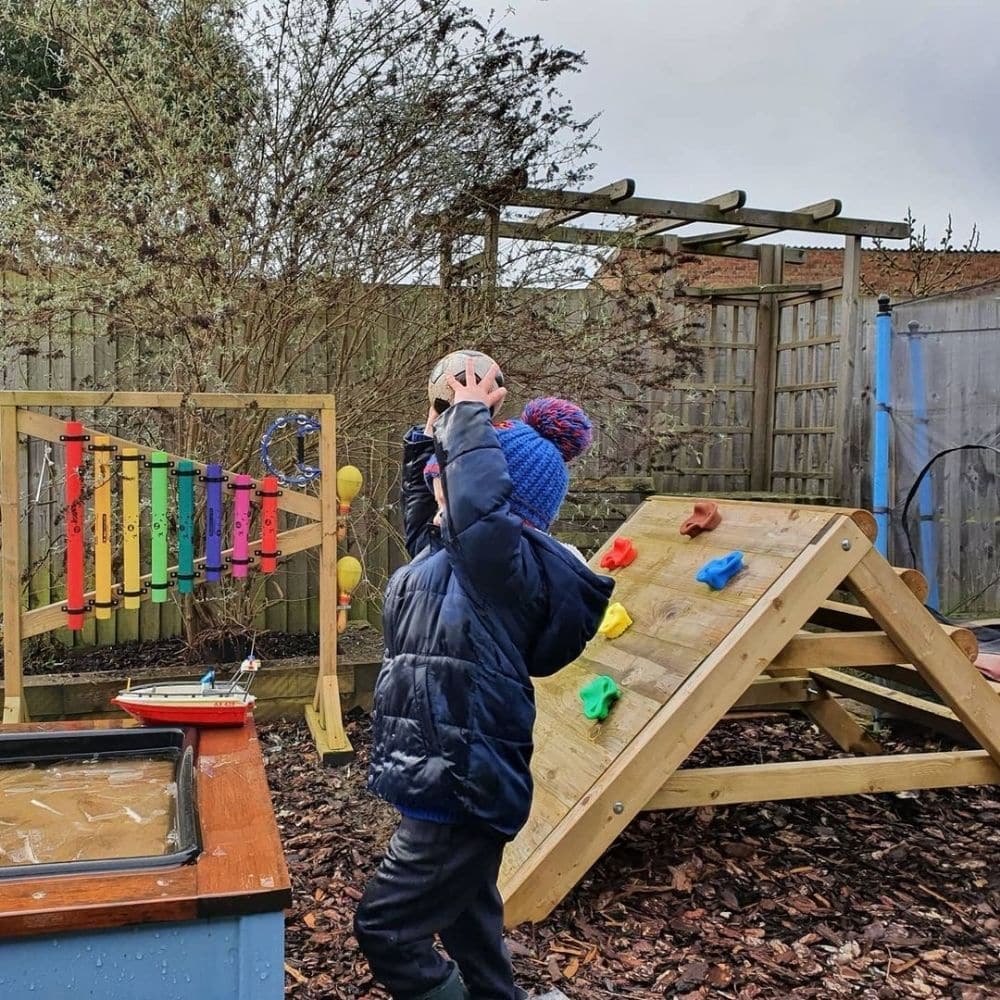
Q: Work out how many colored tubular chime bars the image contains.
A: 8